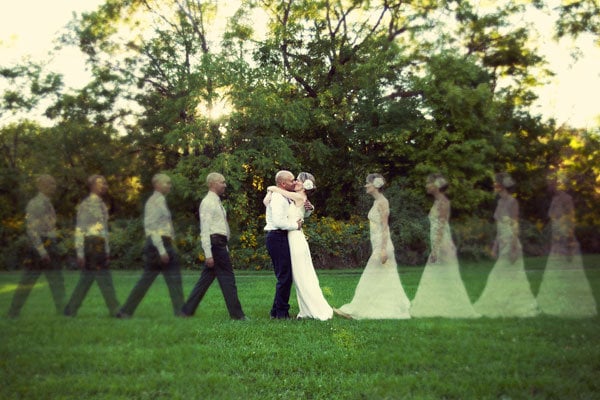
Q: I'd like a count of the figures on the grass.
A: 10